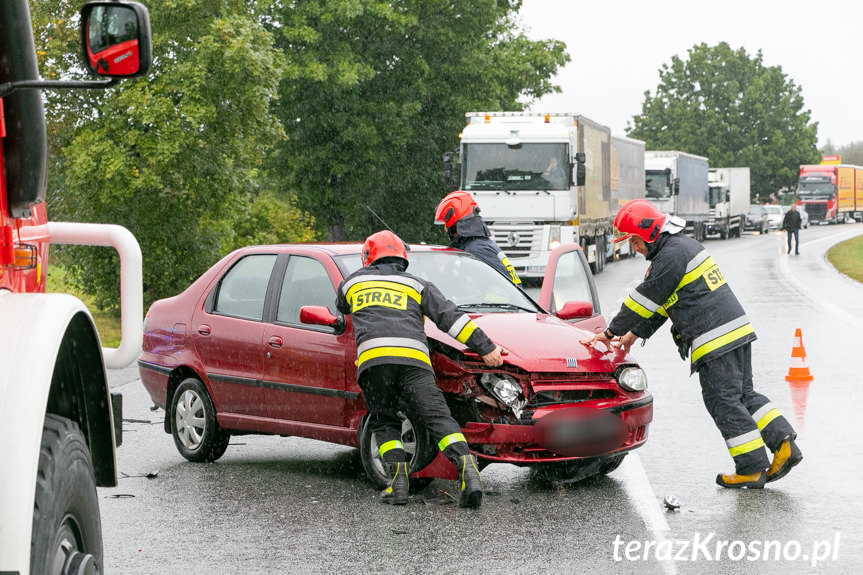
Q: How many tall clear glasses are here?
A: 0